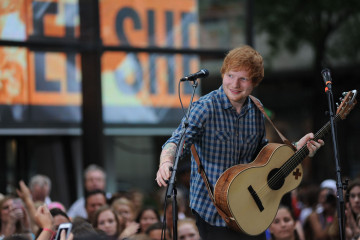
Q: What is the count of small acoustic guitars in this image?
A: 1